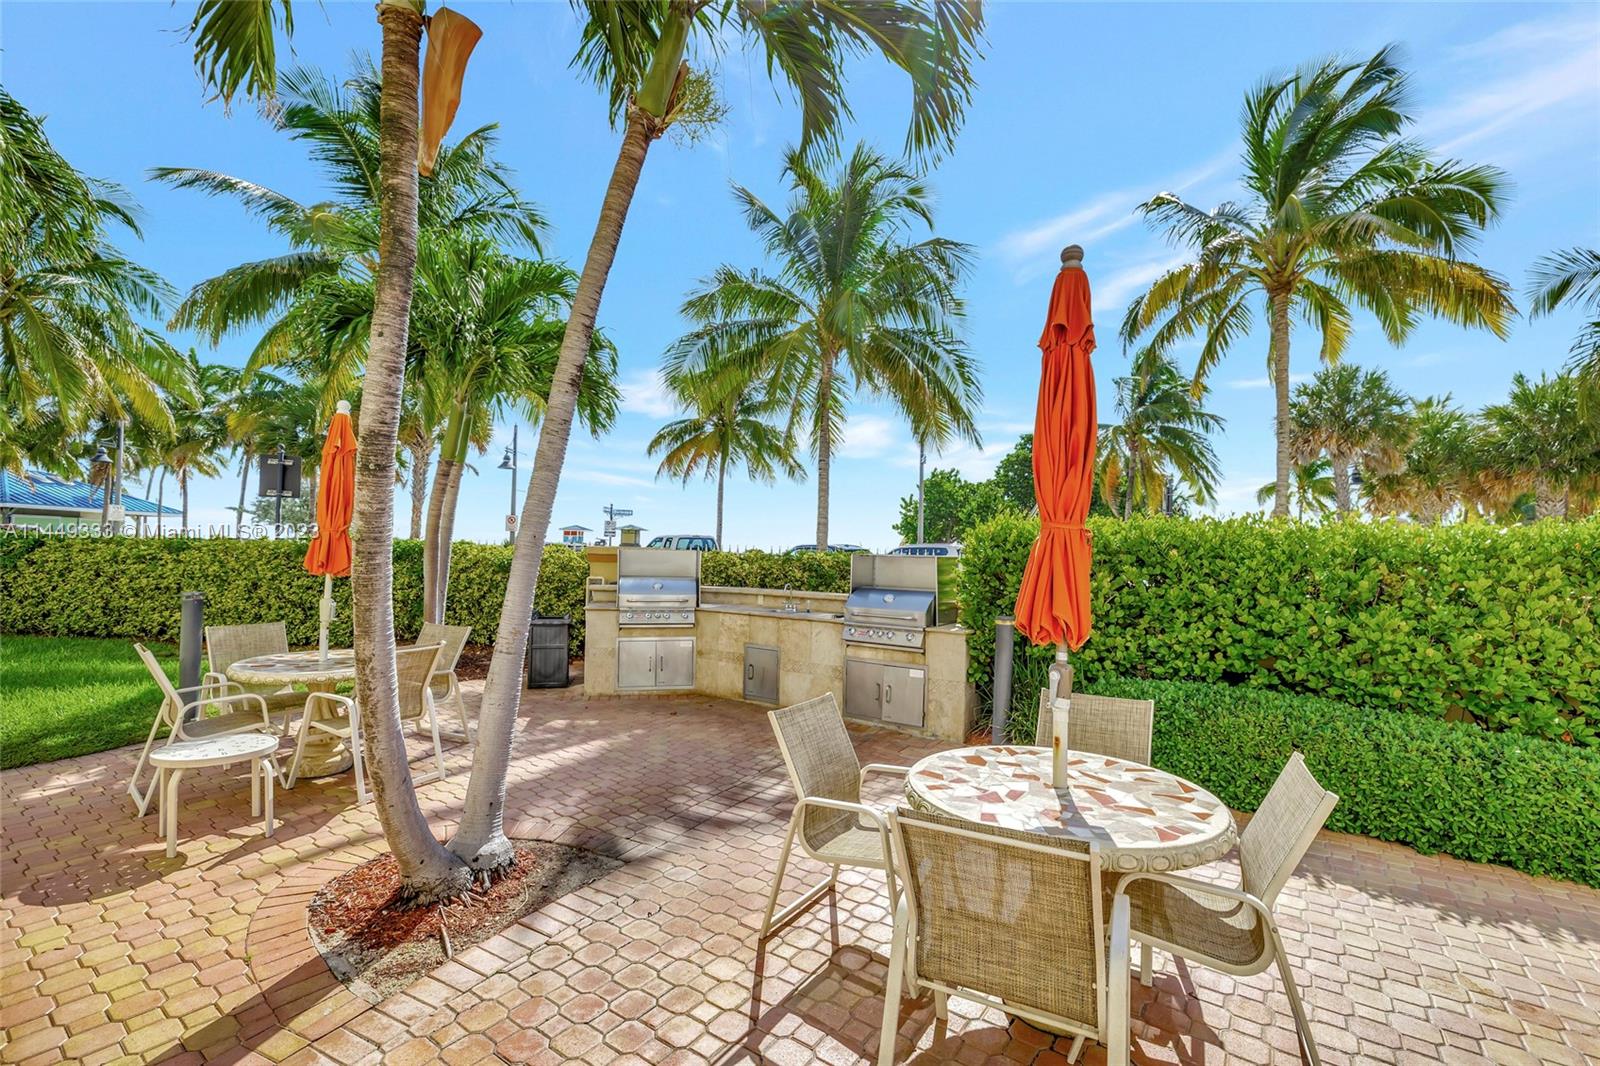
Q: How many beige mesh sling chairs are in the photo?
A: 8